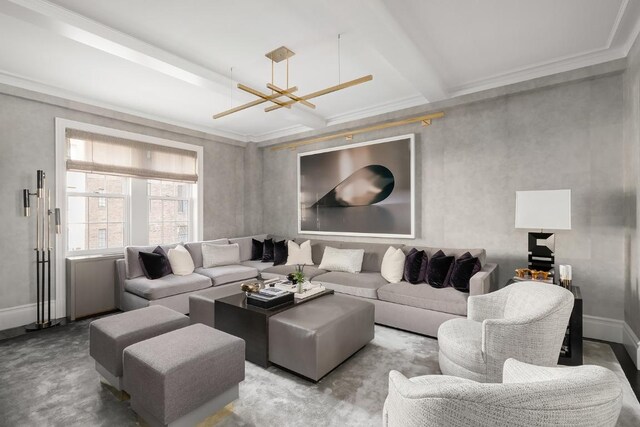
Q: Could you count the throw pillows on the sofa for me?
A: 12